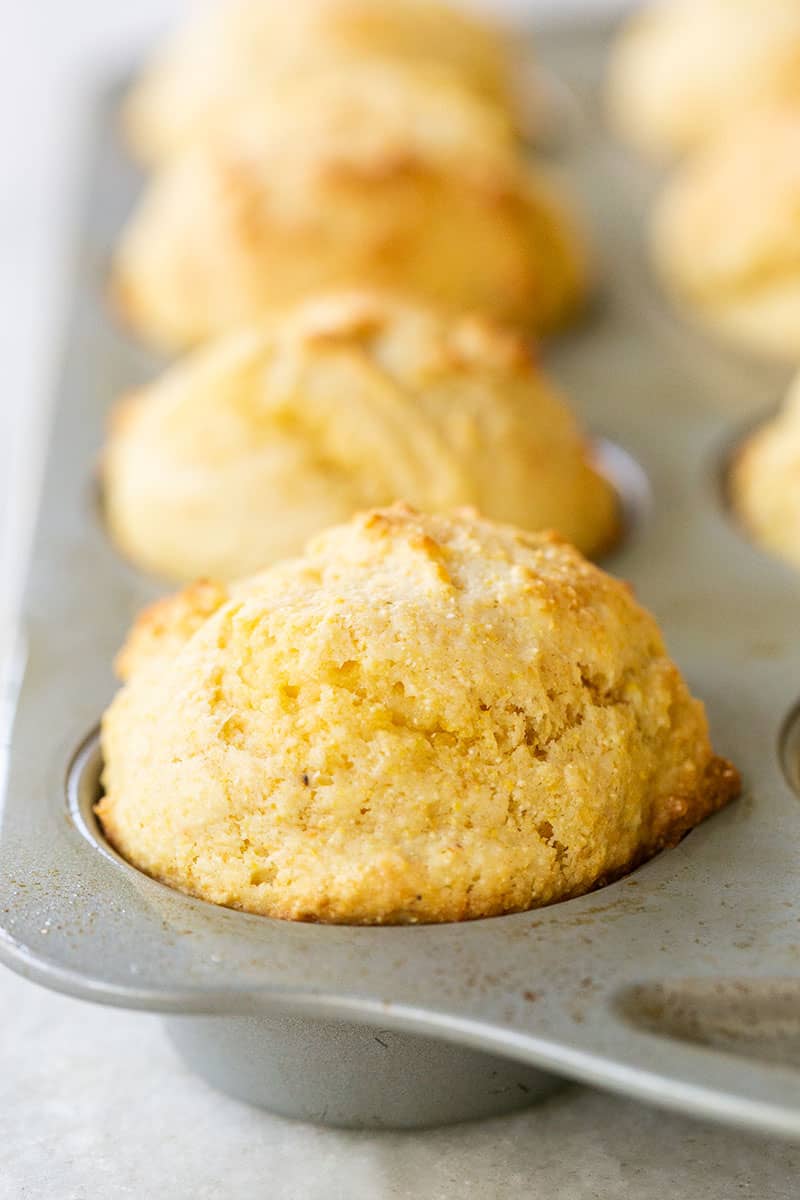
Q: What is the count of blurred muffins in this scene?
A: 6